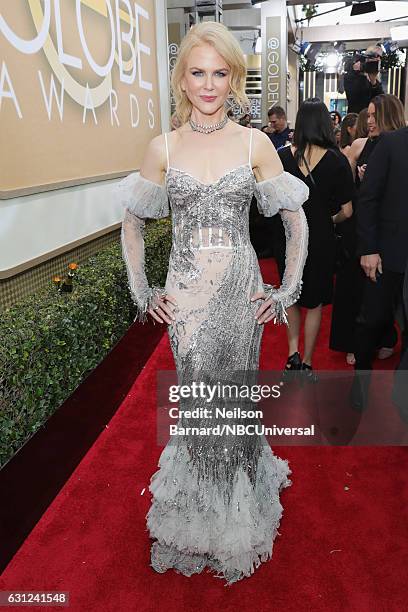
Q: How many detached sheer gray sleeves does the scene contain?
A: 2